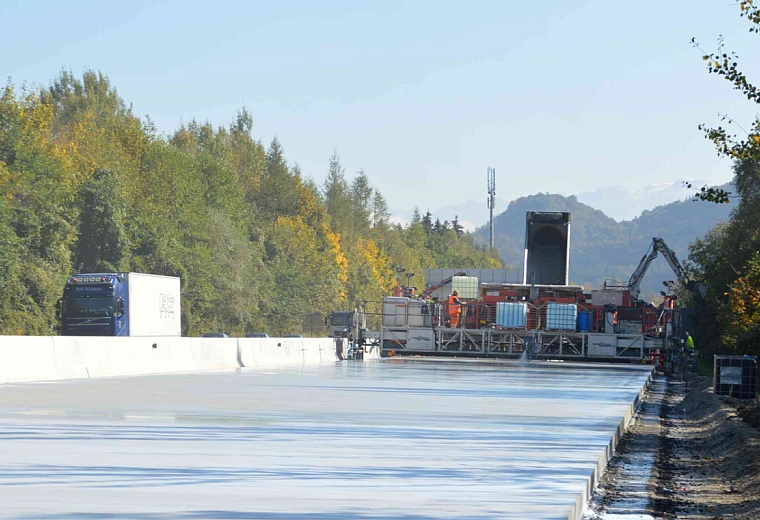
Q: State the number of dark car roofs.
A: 3